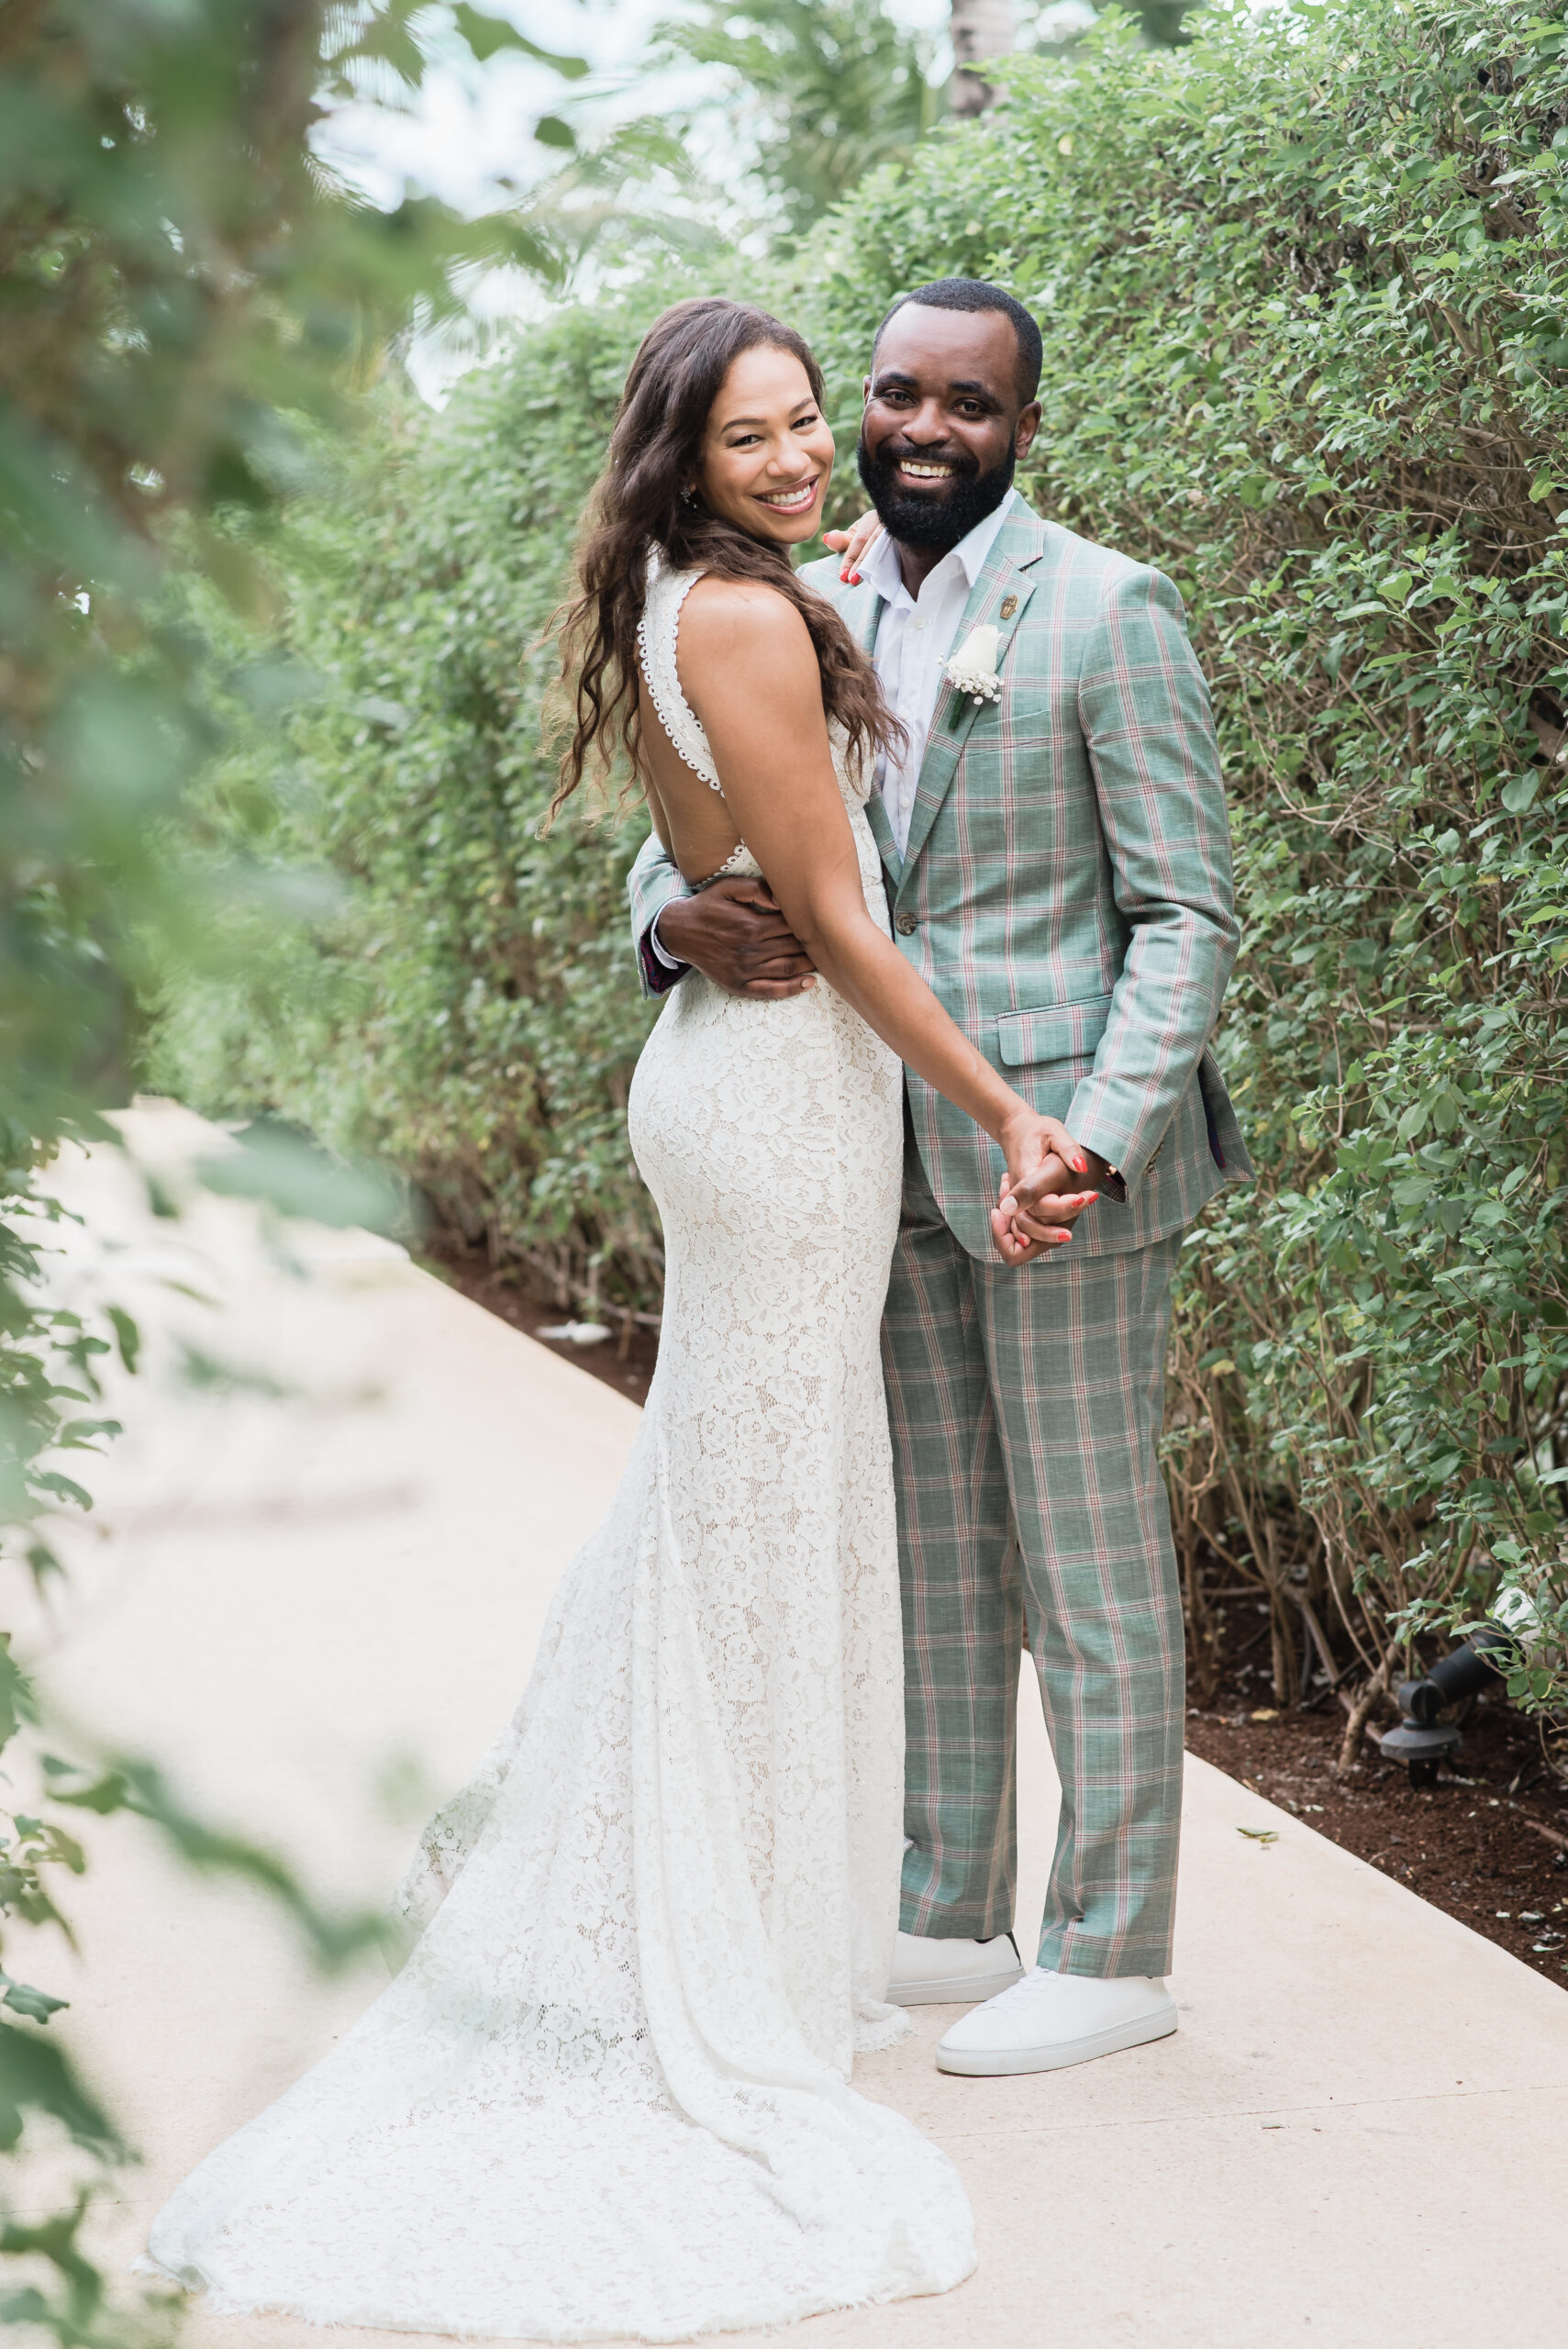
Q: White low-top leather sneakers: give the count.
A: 2